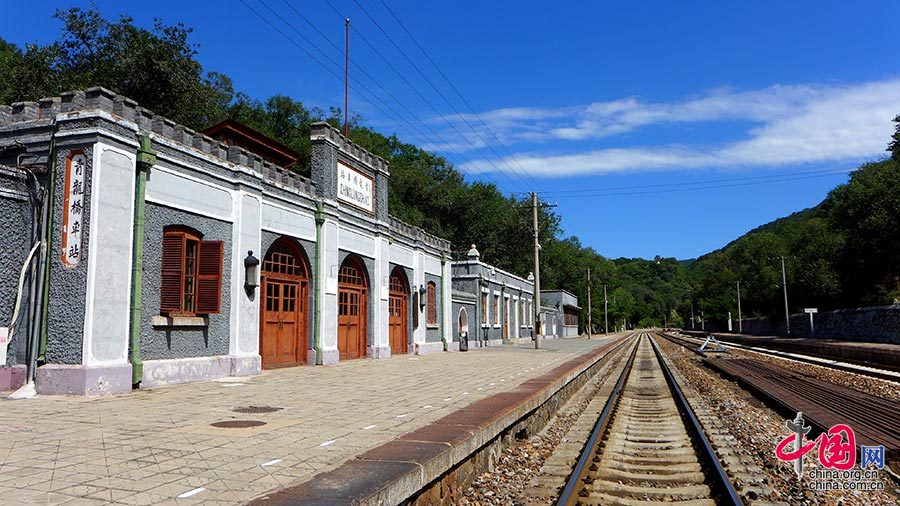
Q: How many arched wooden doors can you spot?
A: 3